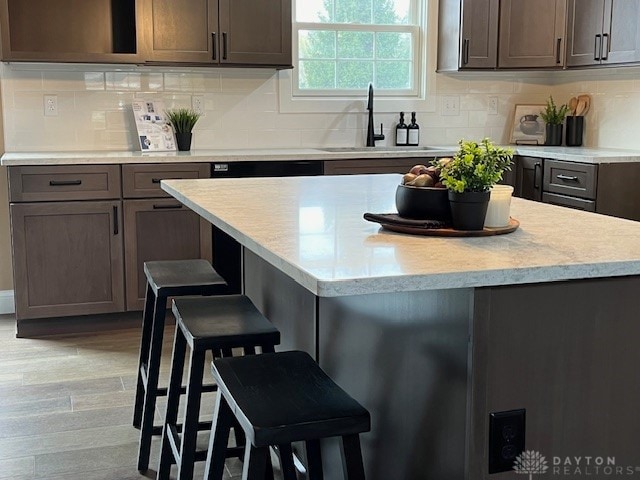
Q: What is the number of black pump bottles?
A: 2